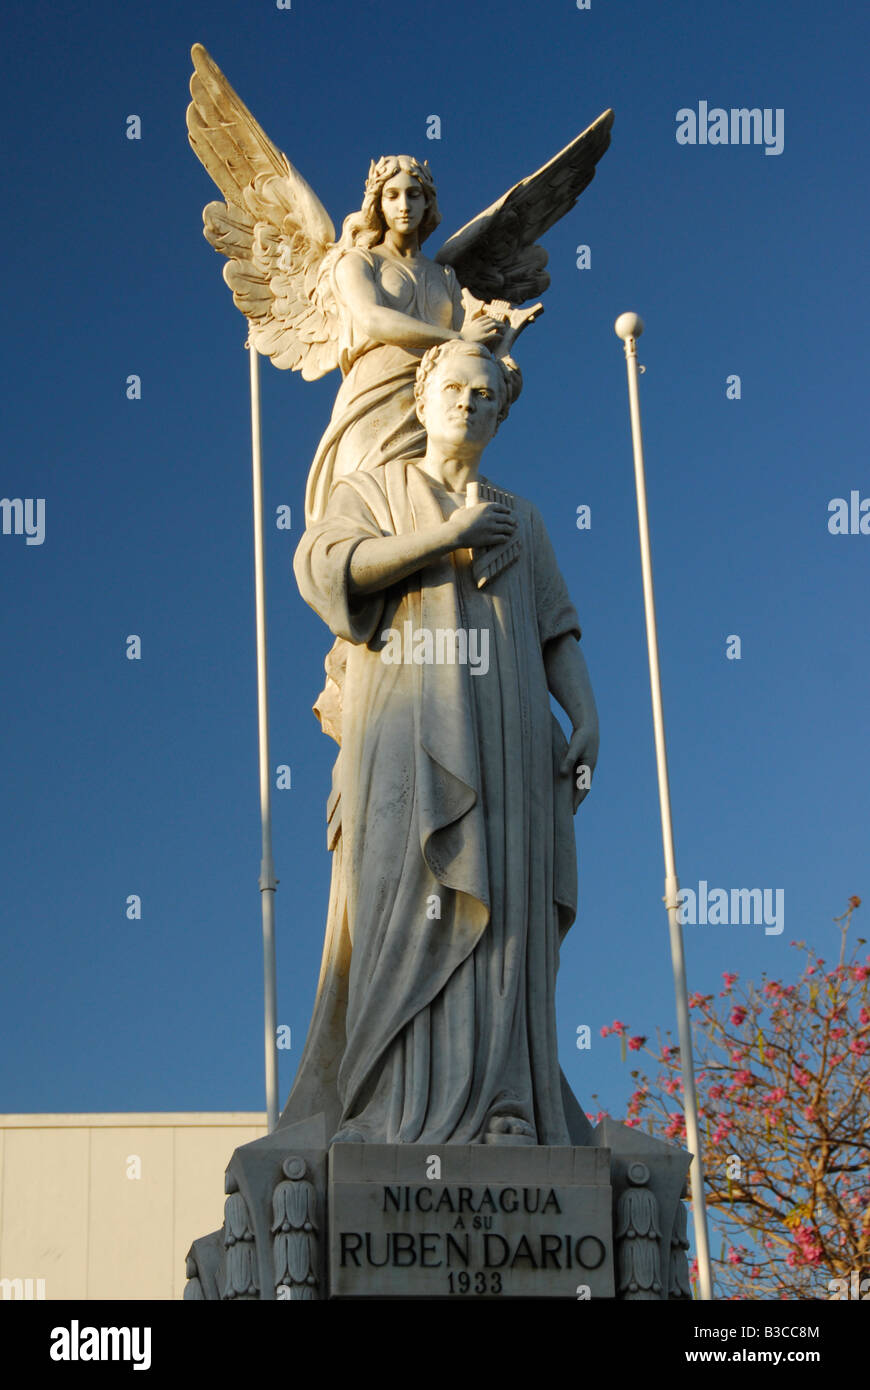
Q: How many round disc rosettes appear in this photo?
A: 2